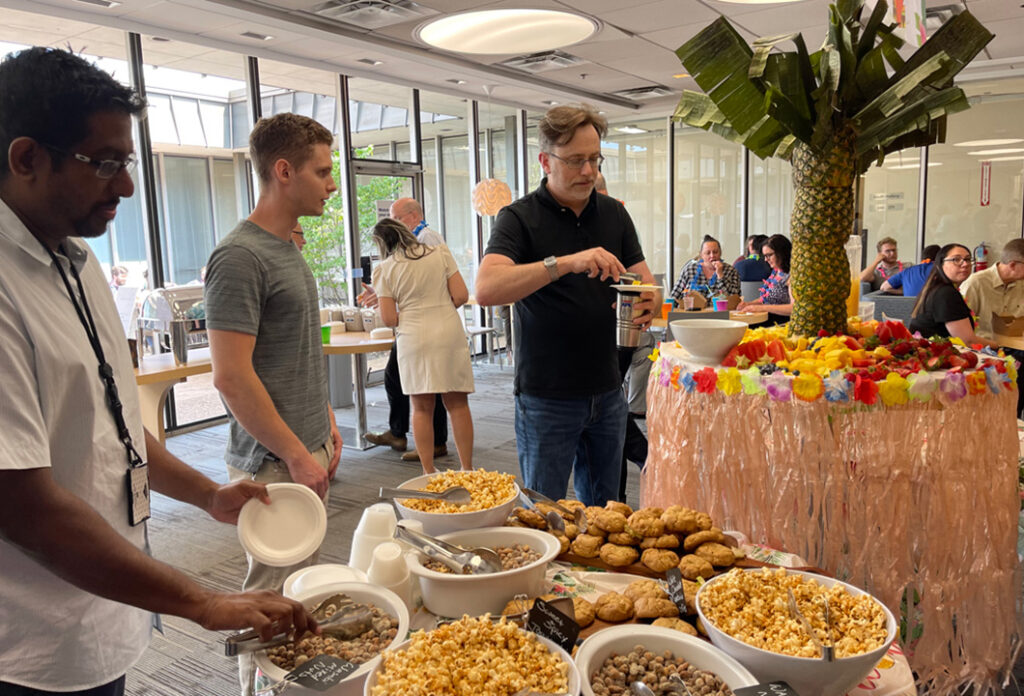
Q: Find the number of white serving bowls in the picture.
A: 7